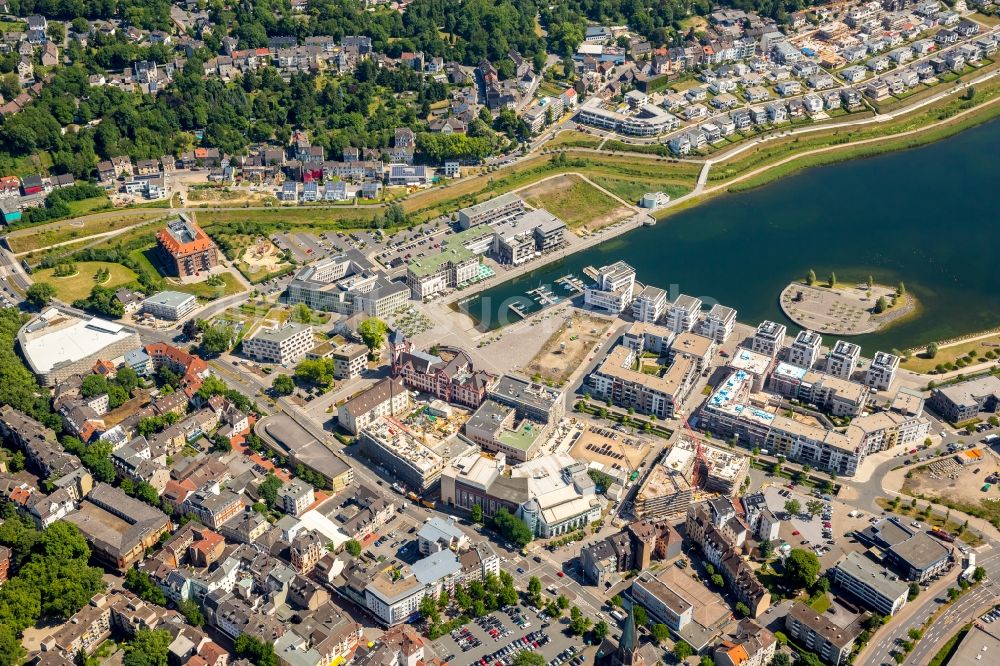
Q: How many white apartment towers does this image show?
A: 8